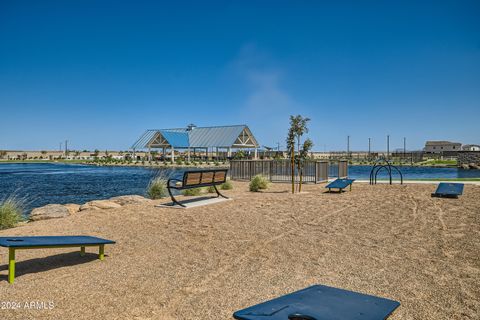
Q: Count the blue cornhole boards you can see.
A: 4